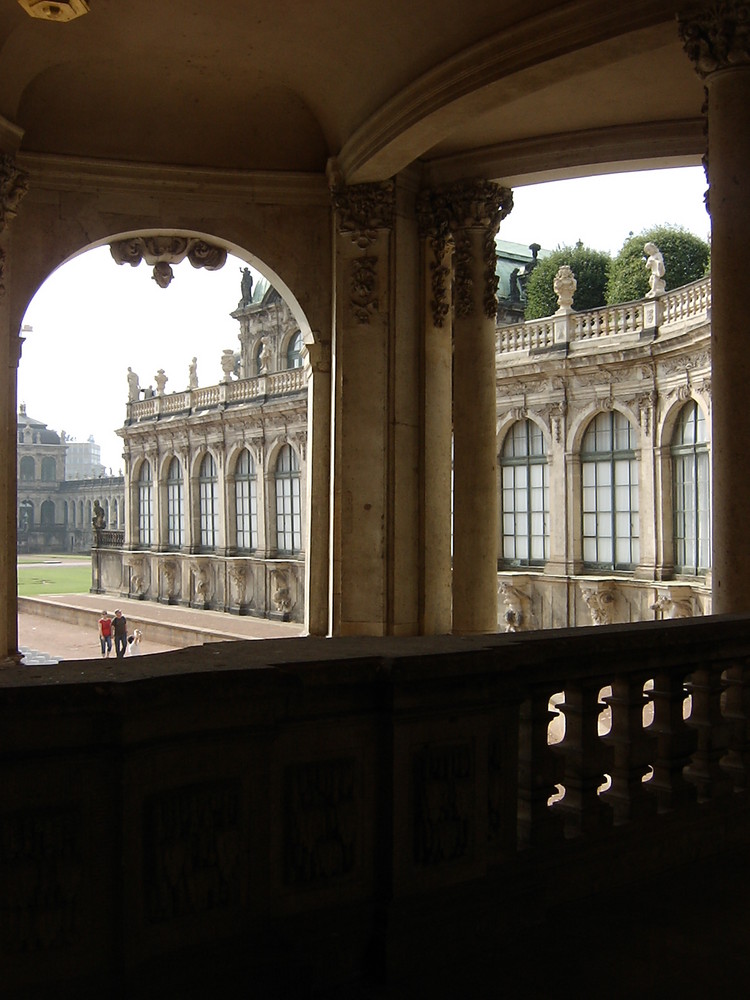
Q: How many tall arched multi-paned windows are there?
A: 8